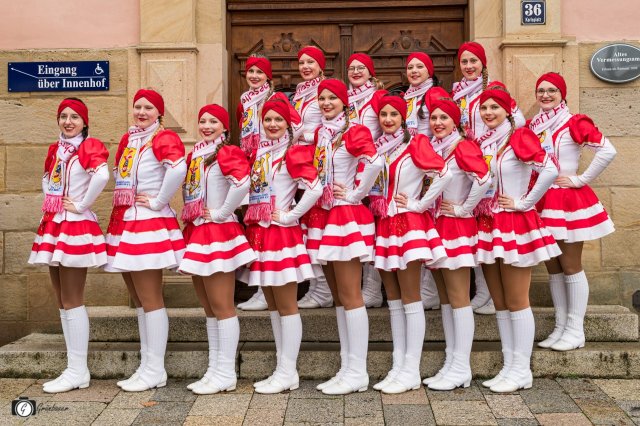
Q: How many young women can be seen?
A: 14